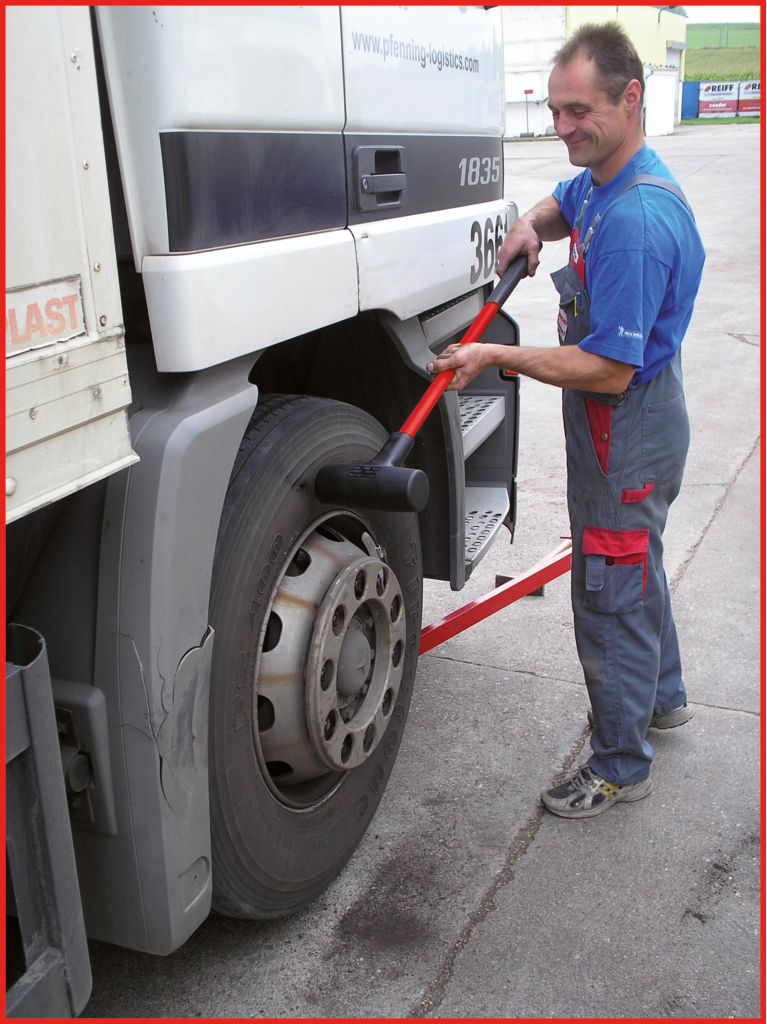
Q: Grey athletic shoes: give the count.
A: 2